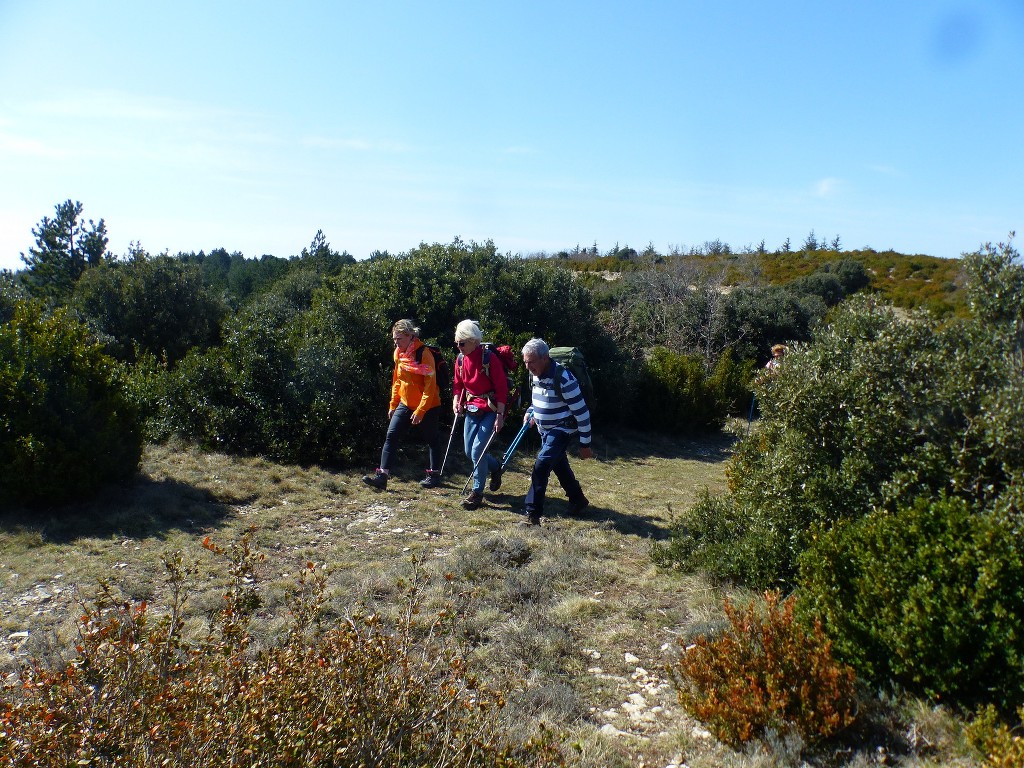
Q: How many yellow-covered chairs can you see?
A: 0